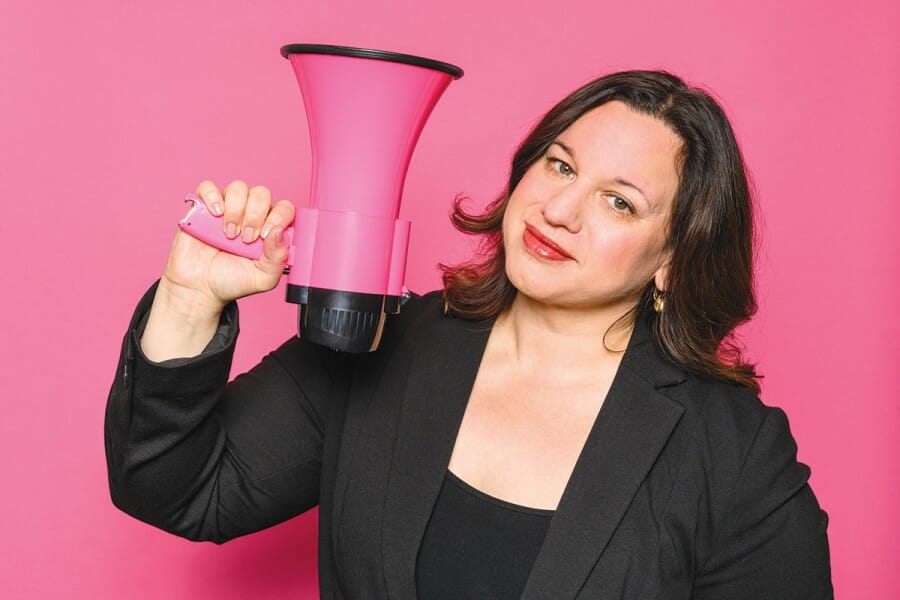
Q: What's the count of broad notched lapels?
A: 2